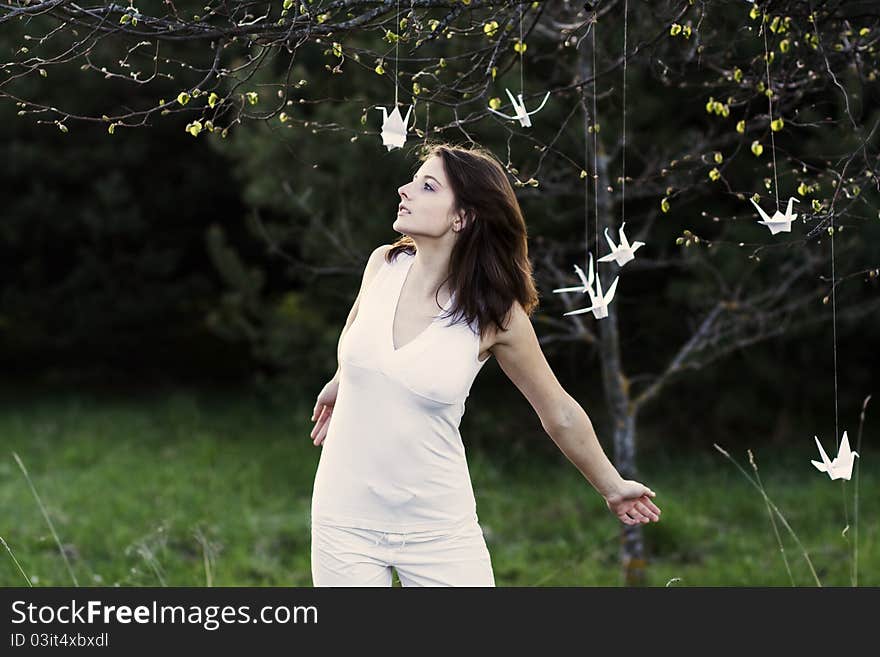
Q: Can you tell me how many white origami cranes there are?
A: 7